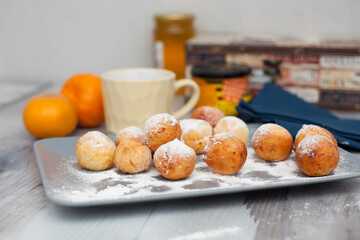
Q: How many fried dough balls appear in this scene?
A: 12